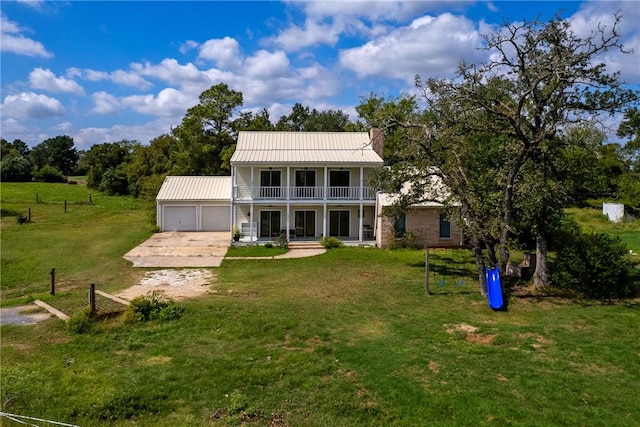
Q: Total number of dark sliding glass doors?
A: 6